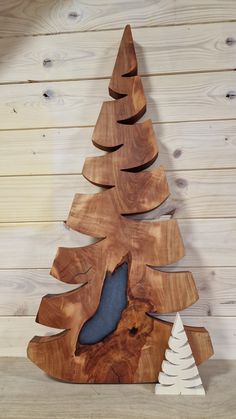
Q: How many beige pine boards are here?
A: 8